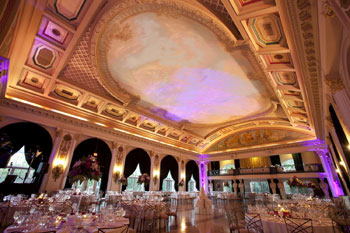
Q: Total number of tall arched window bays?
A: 5